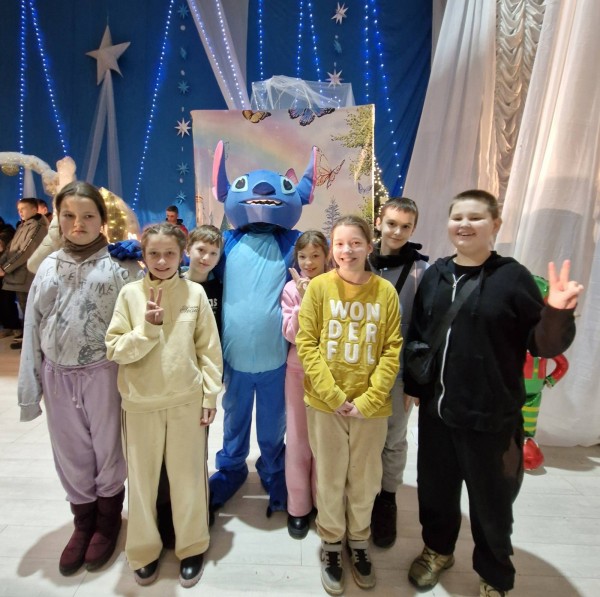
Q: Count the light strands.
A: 10